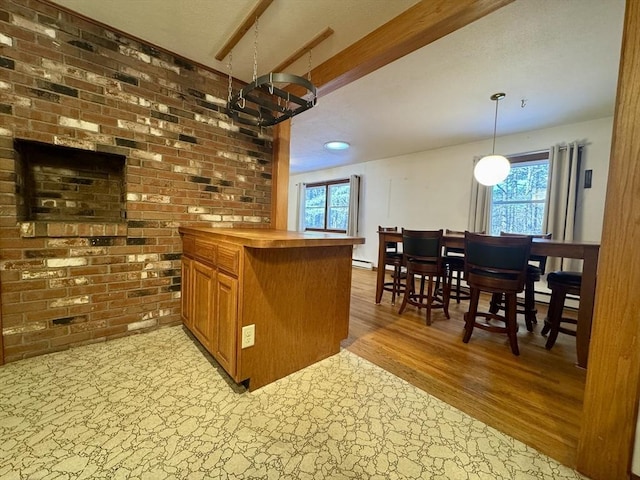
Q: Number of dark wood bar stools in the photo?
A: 6